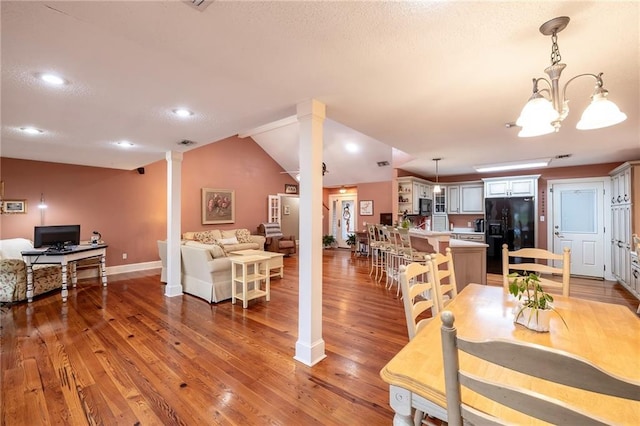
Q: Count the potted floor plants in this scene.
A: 2